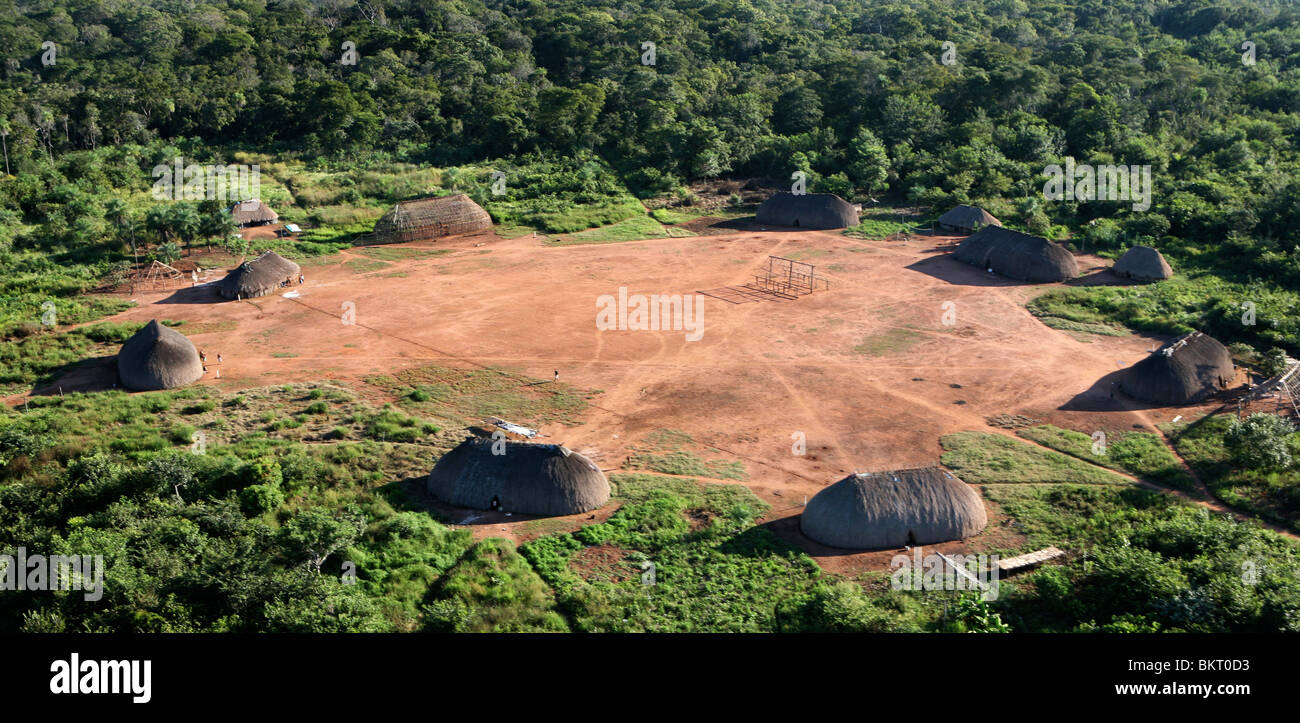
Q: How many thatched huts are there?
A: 11